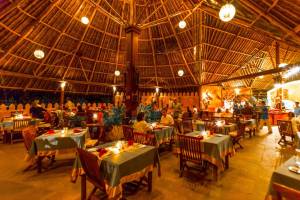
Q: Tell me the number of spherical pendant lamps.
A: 6